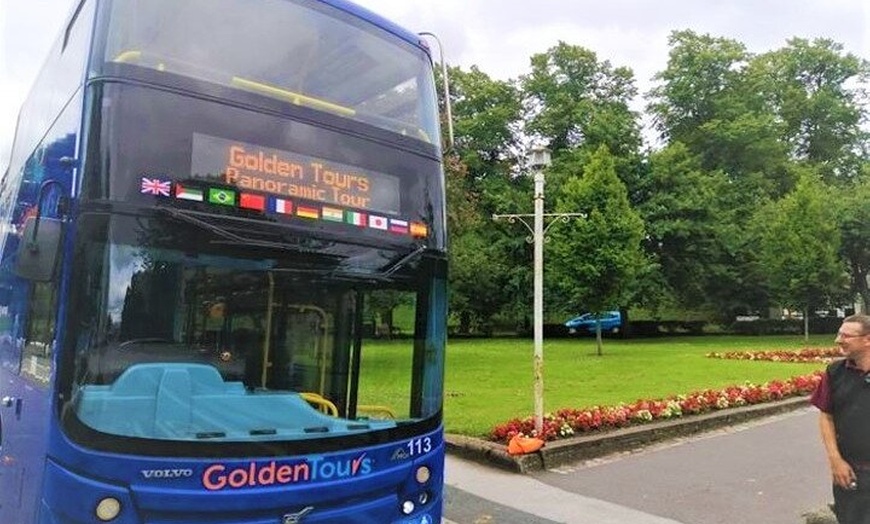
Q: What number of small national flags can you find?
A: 11